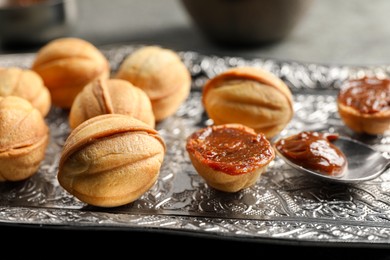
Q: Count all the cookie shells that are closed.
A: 7